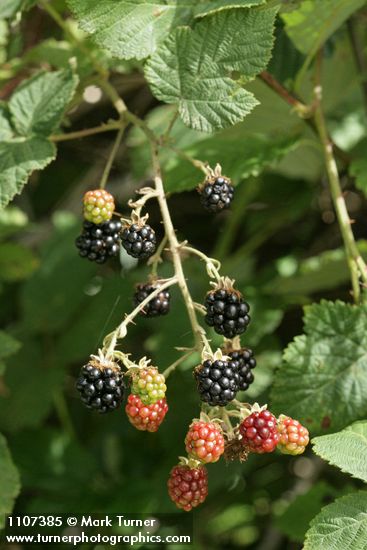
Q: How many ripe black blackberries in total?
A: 8